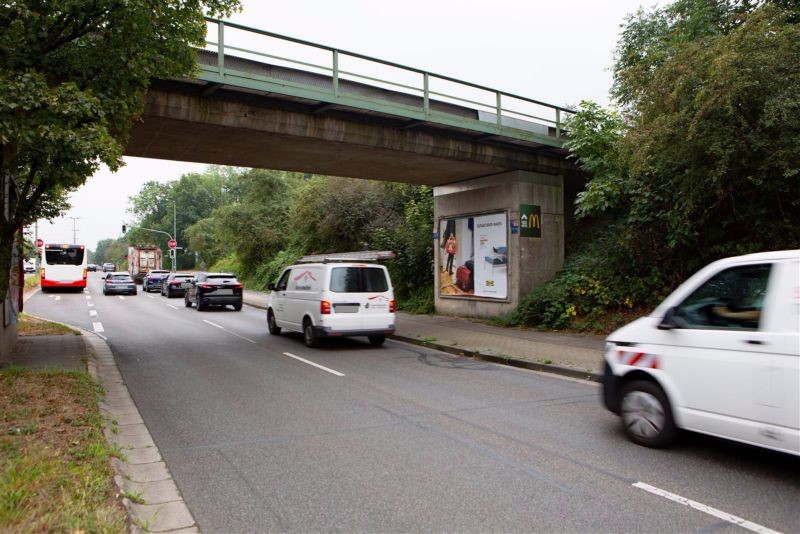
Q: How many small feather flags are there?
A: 0